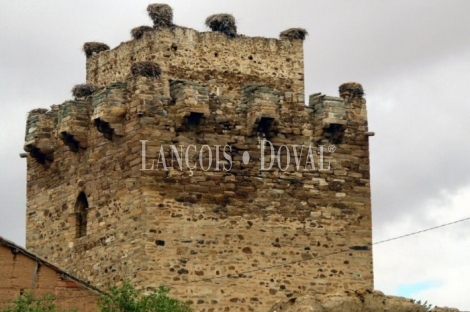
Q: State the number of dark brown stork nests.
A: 8